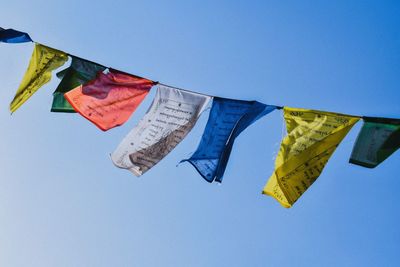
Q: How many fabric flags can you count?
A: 8